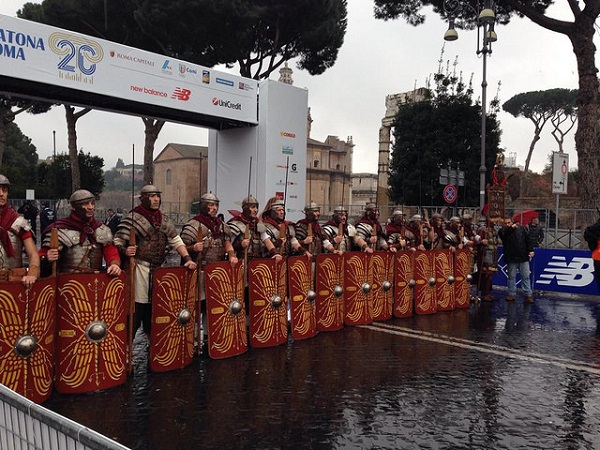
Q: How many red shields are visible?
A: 13